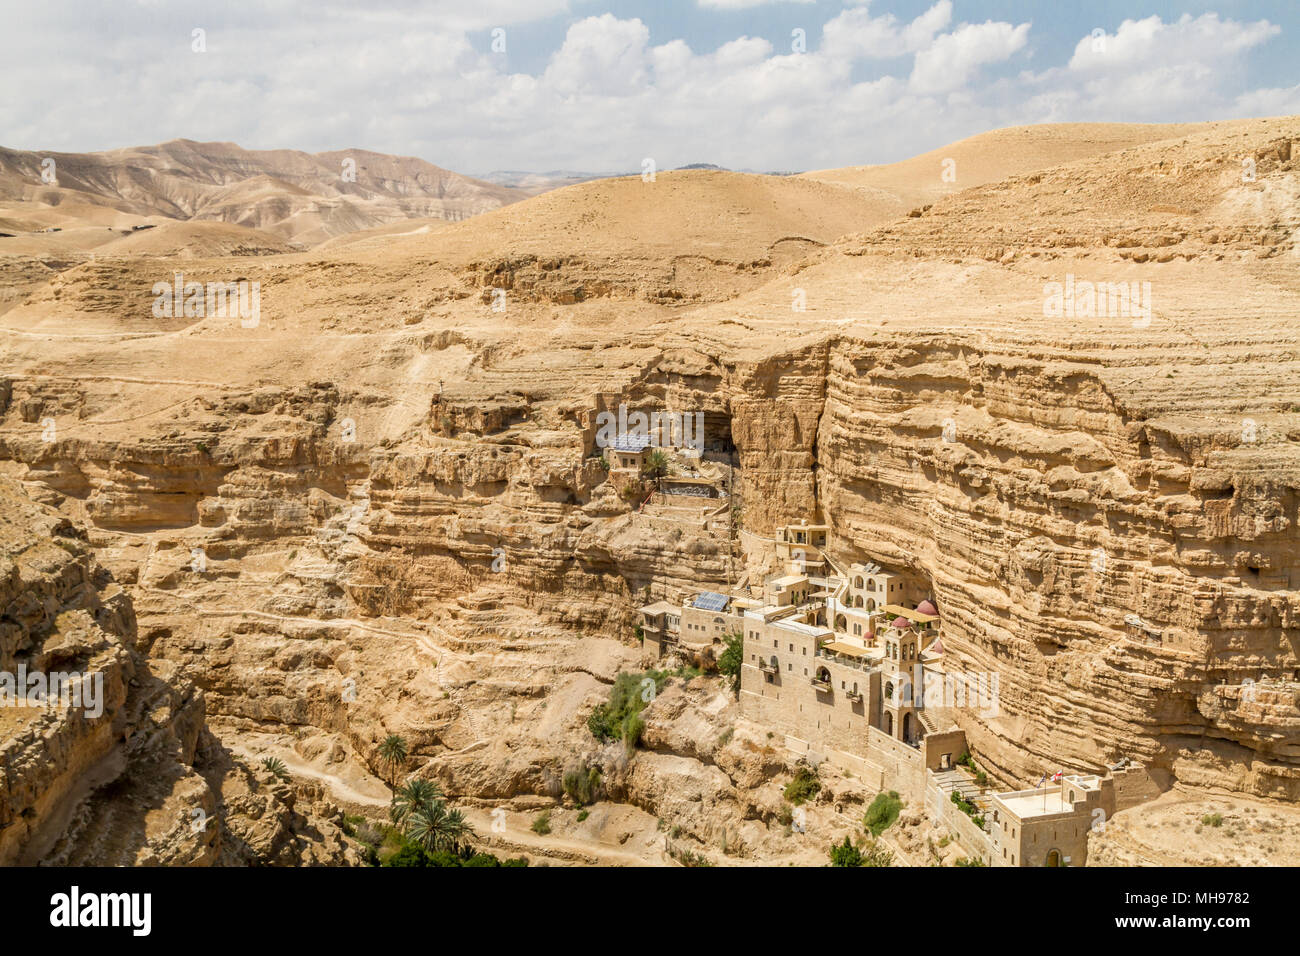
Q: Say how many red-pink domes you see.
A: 4